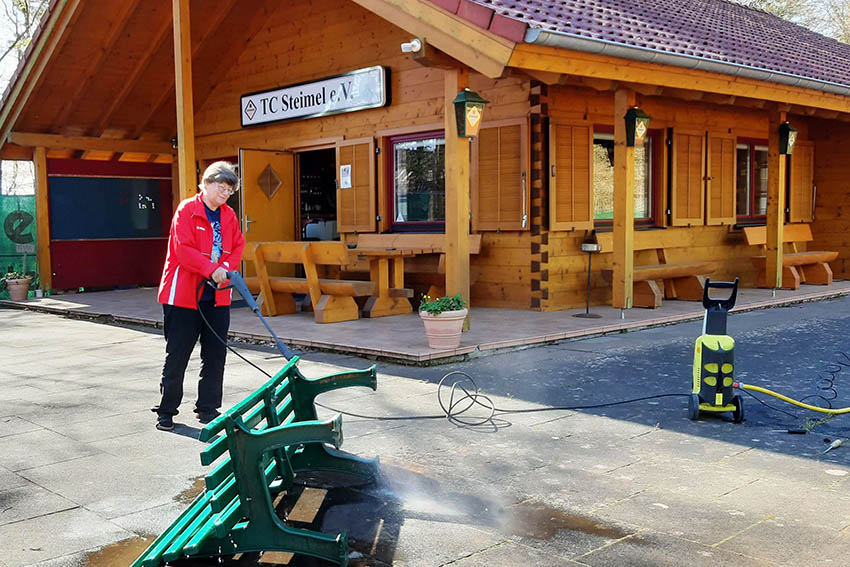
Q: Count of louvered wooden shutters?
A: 6